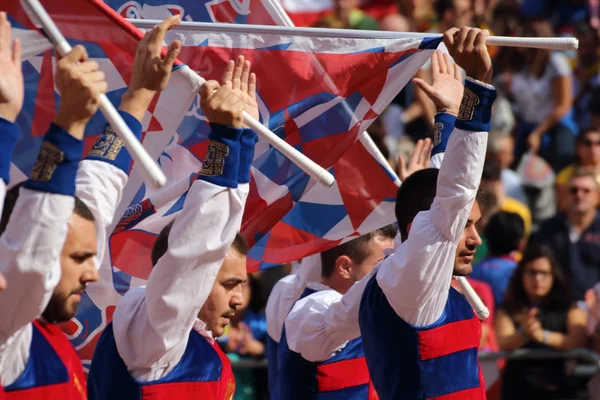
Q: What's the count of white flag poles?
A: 4